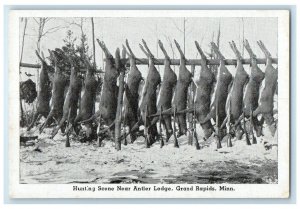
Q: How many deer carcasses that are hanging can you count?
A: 14